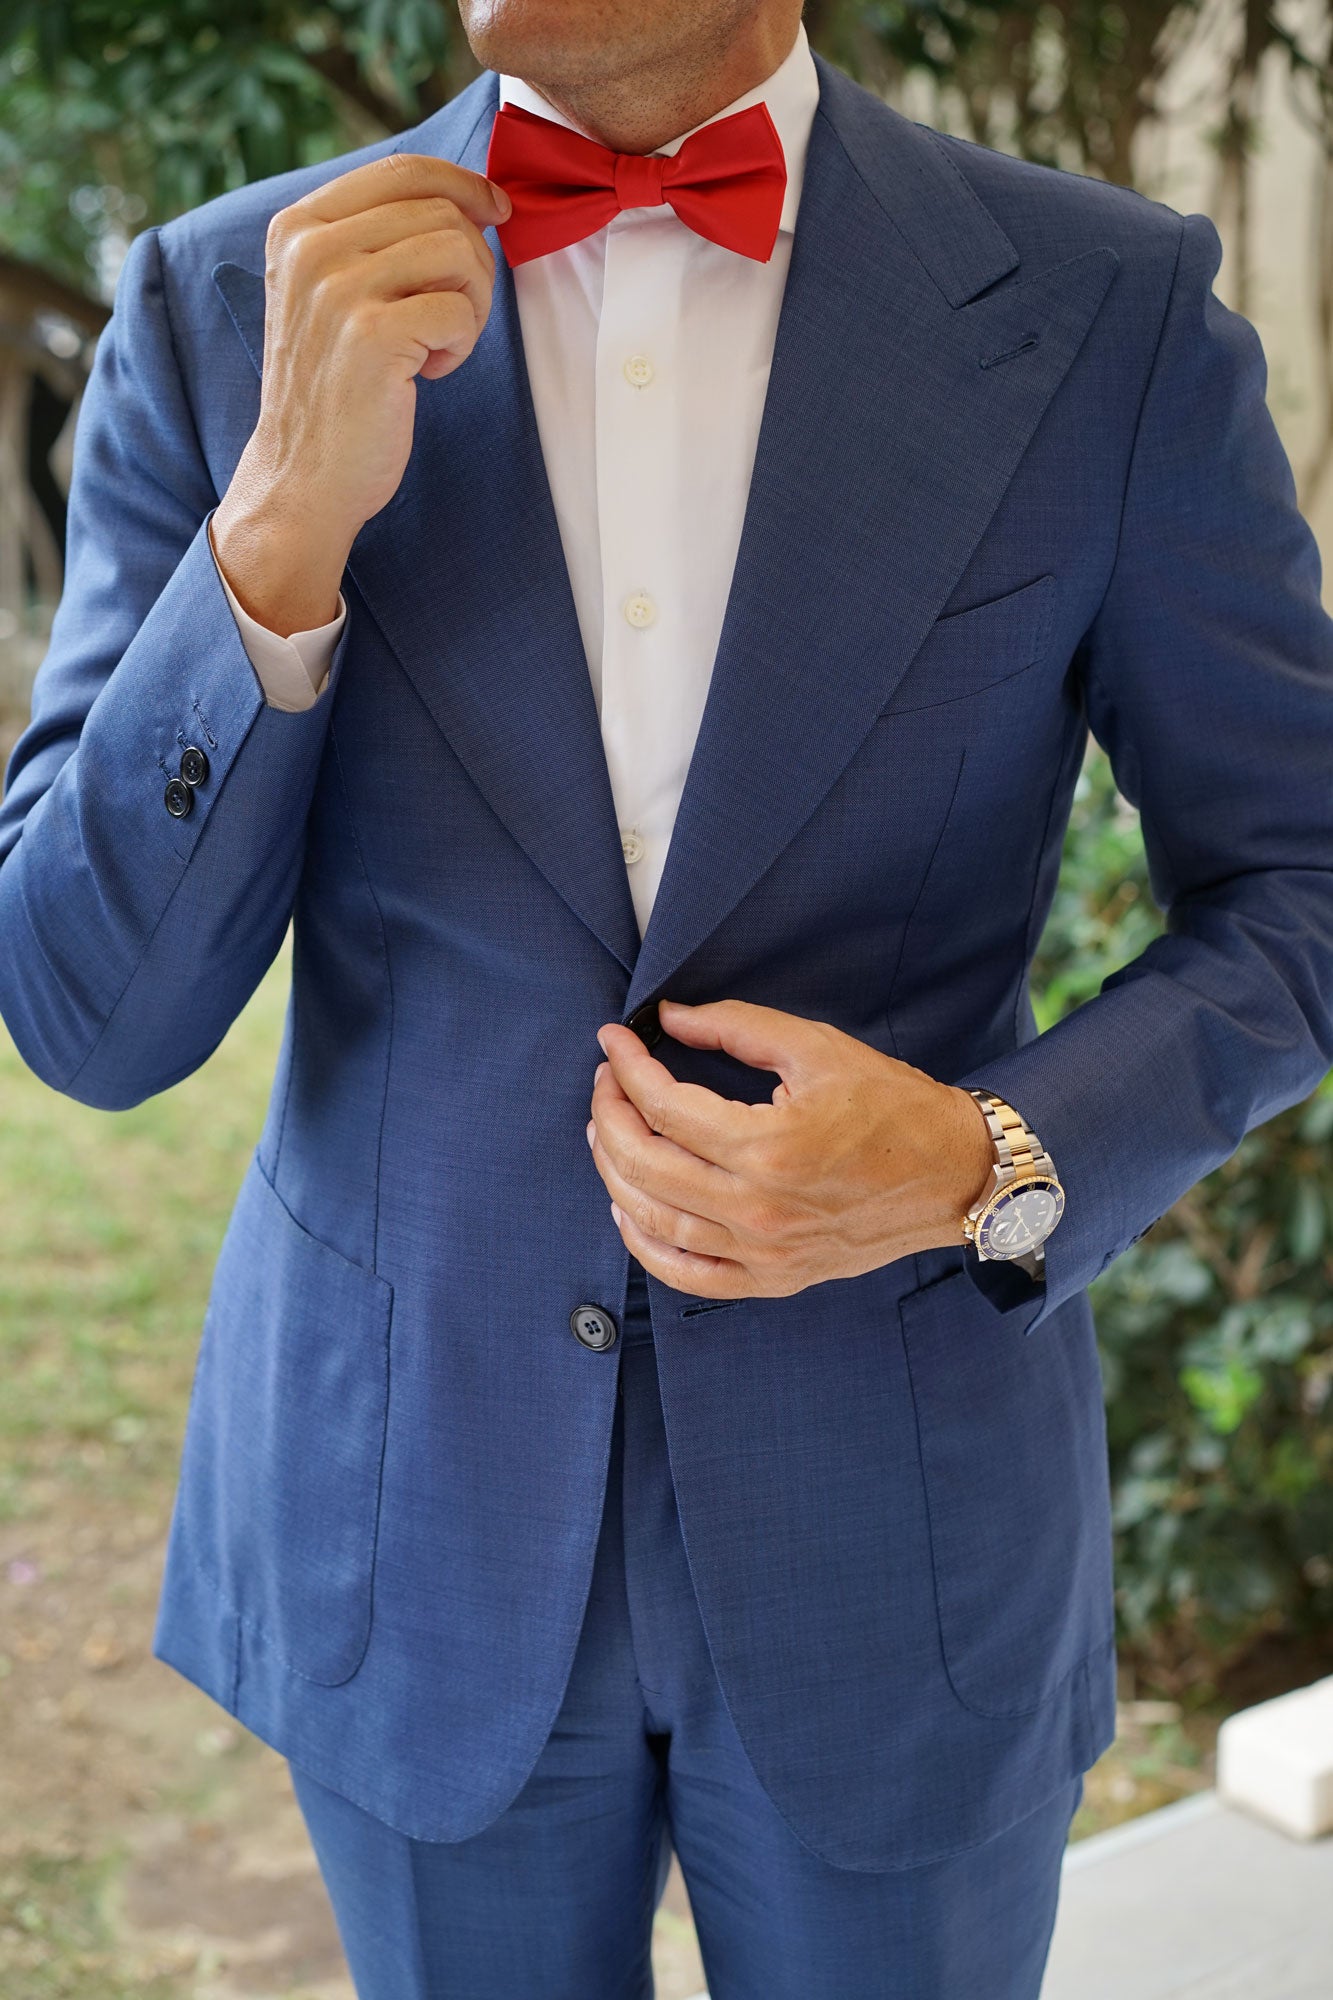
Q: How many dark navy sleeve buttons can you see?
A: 2